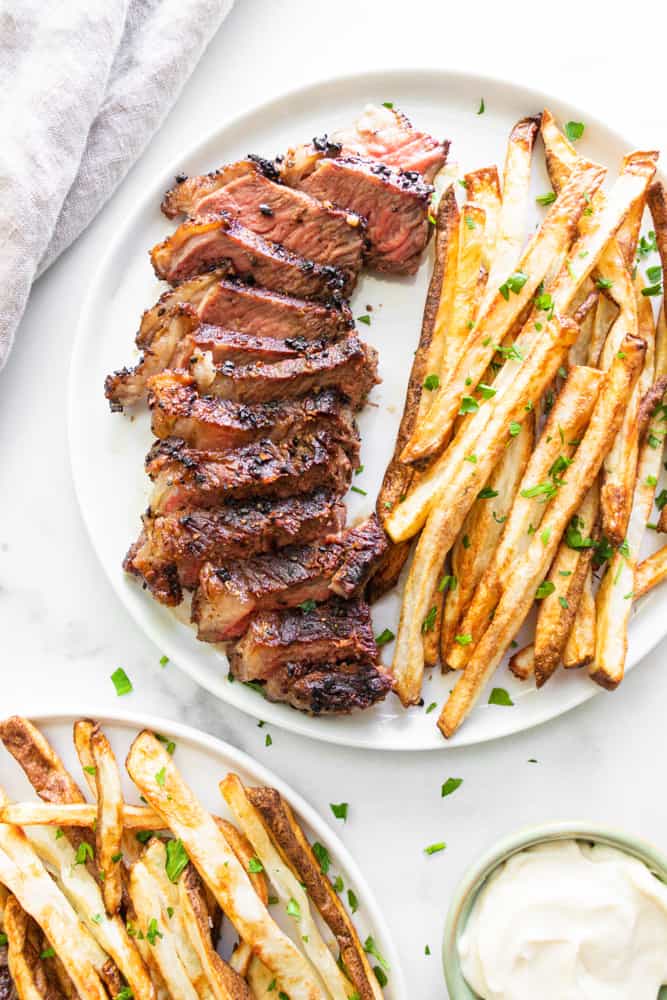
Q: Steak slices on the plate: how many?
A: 13